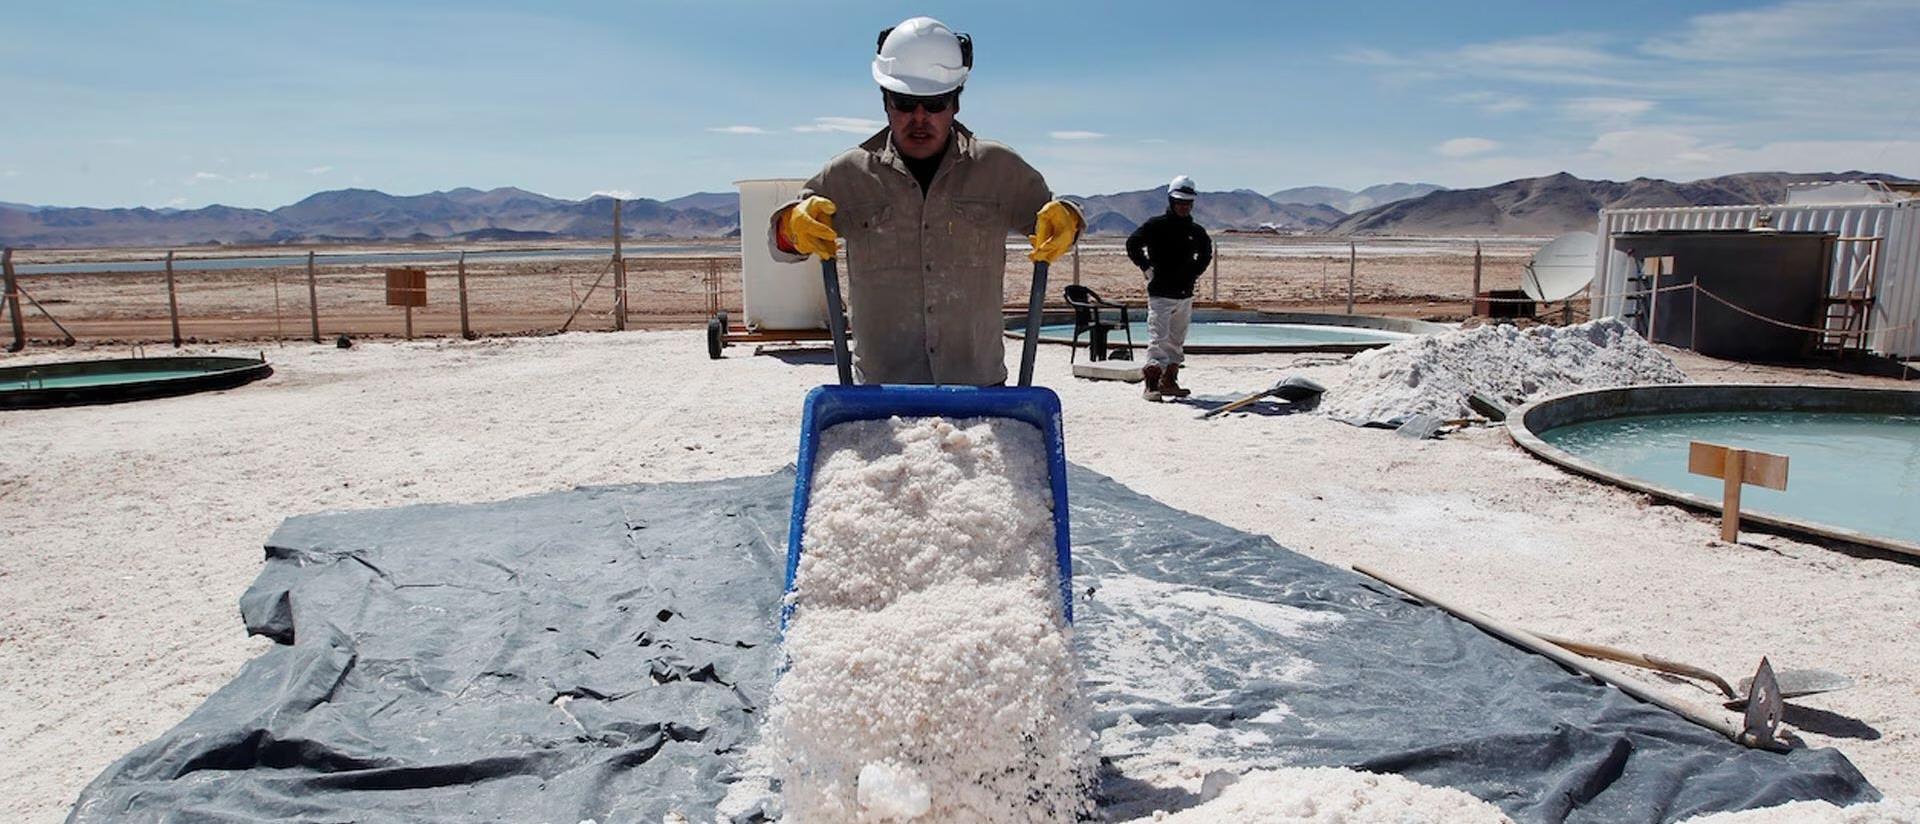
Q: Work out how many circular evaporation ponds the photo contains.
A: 3